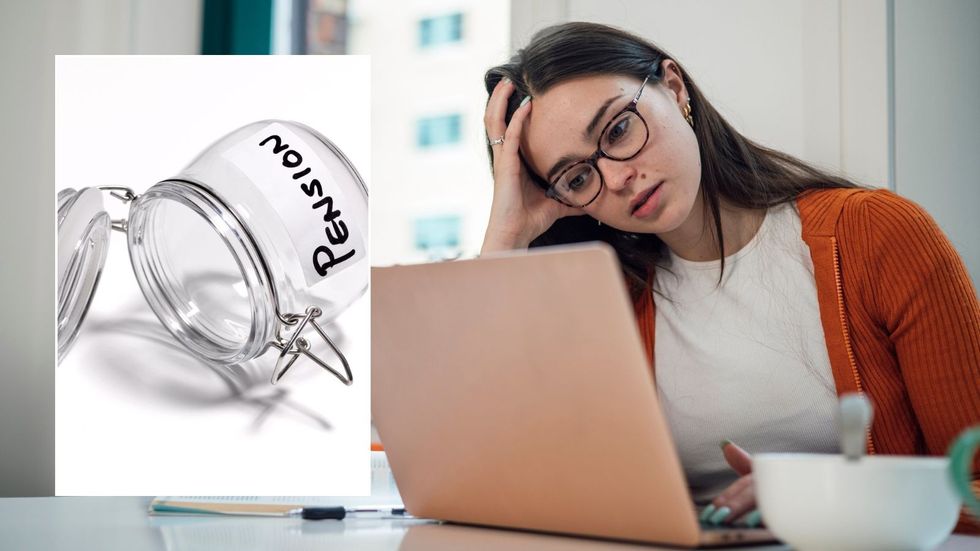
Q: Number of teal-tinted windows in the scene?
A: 3